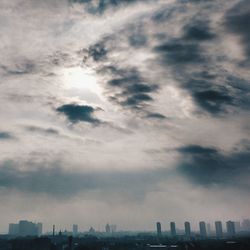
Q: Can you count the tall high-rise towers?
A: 6